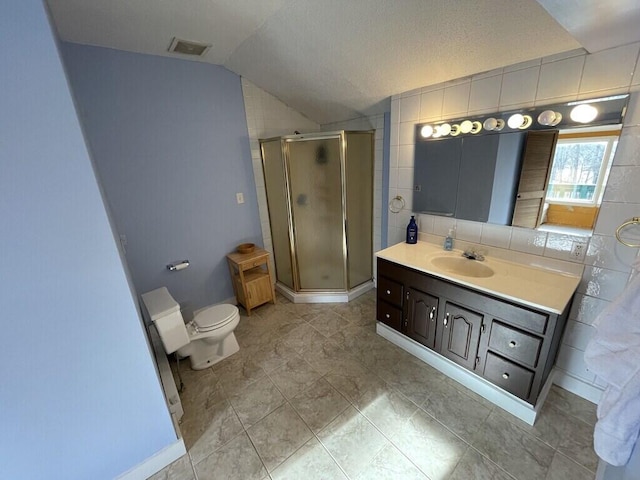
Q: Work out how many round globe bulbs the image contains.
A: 7